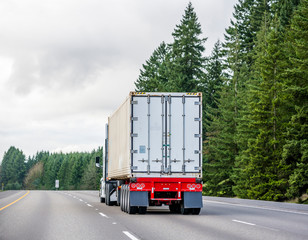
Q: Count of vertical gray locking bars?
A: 4